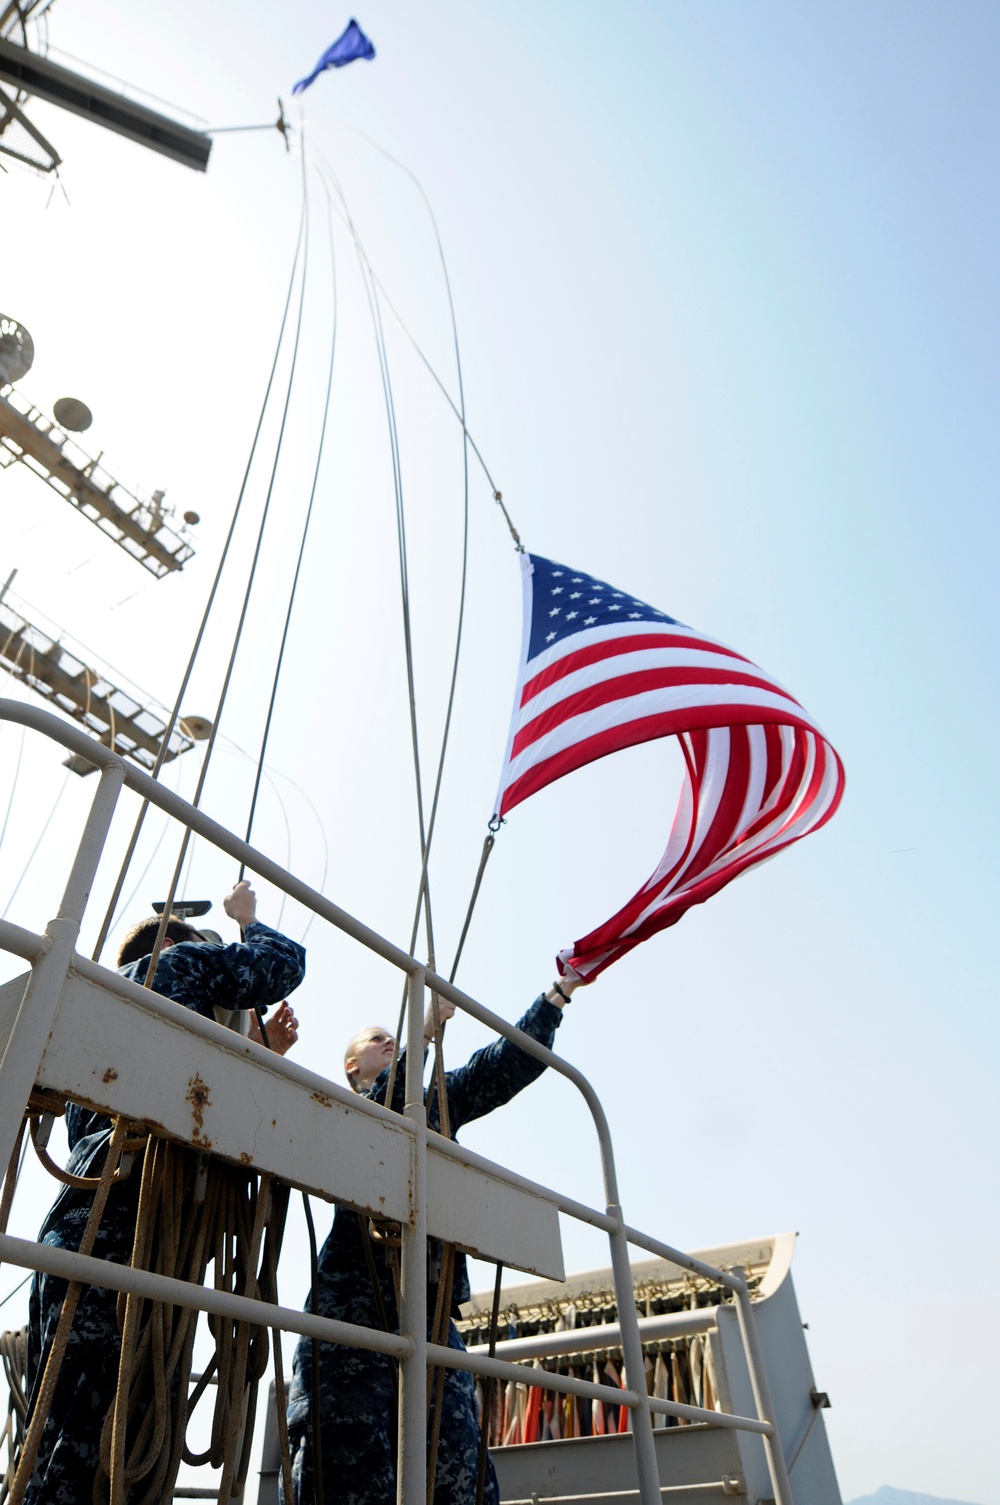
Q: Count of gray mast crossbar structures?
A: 3